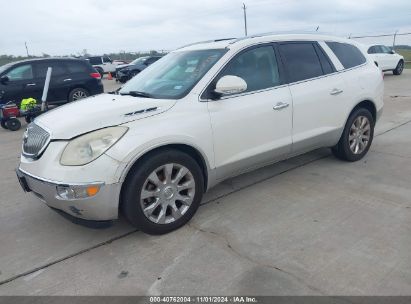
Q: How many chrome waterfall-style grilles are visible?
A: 1